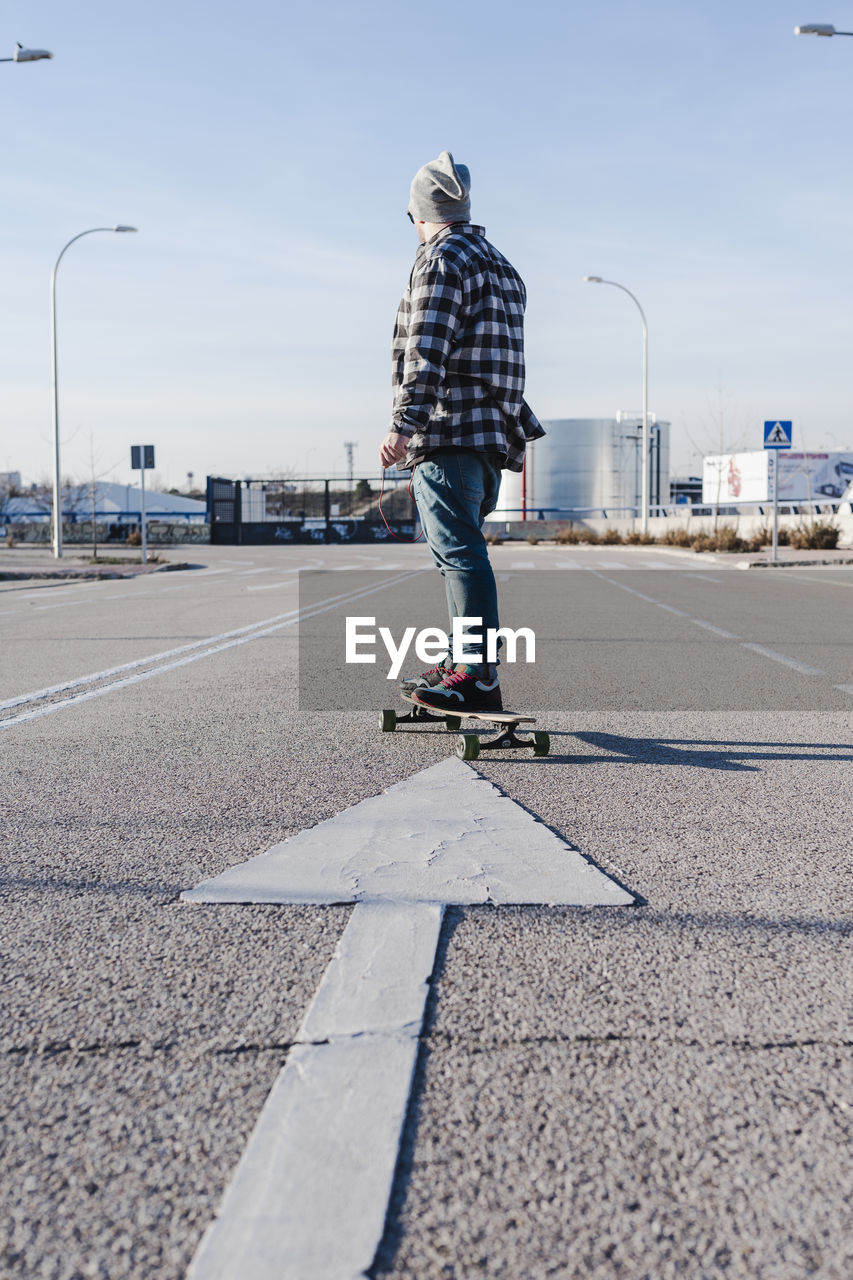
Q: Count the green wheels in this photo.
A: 4